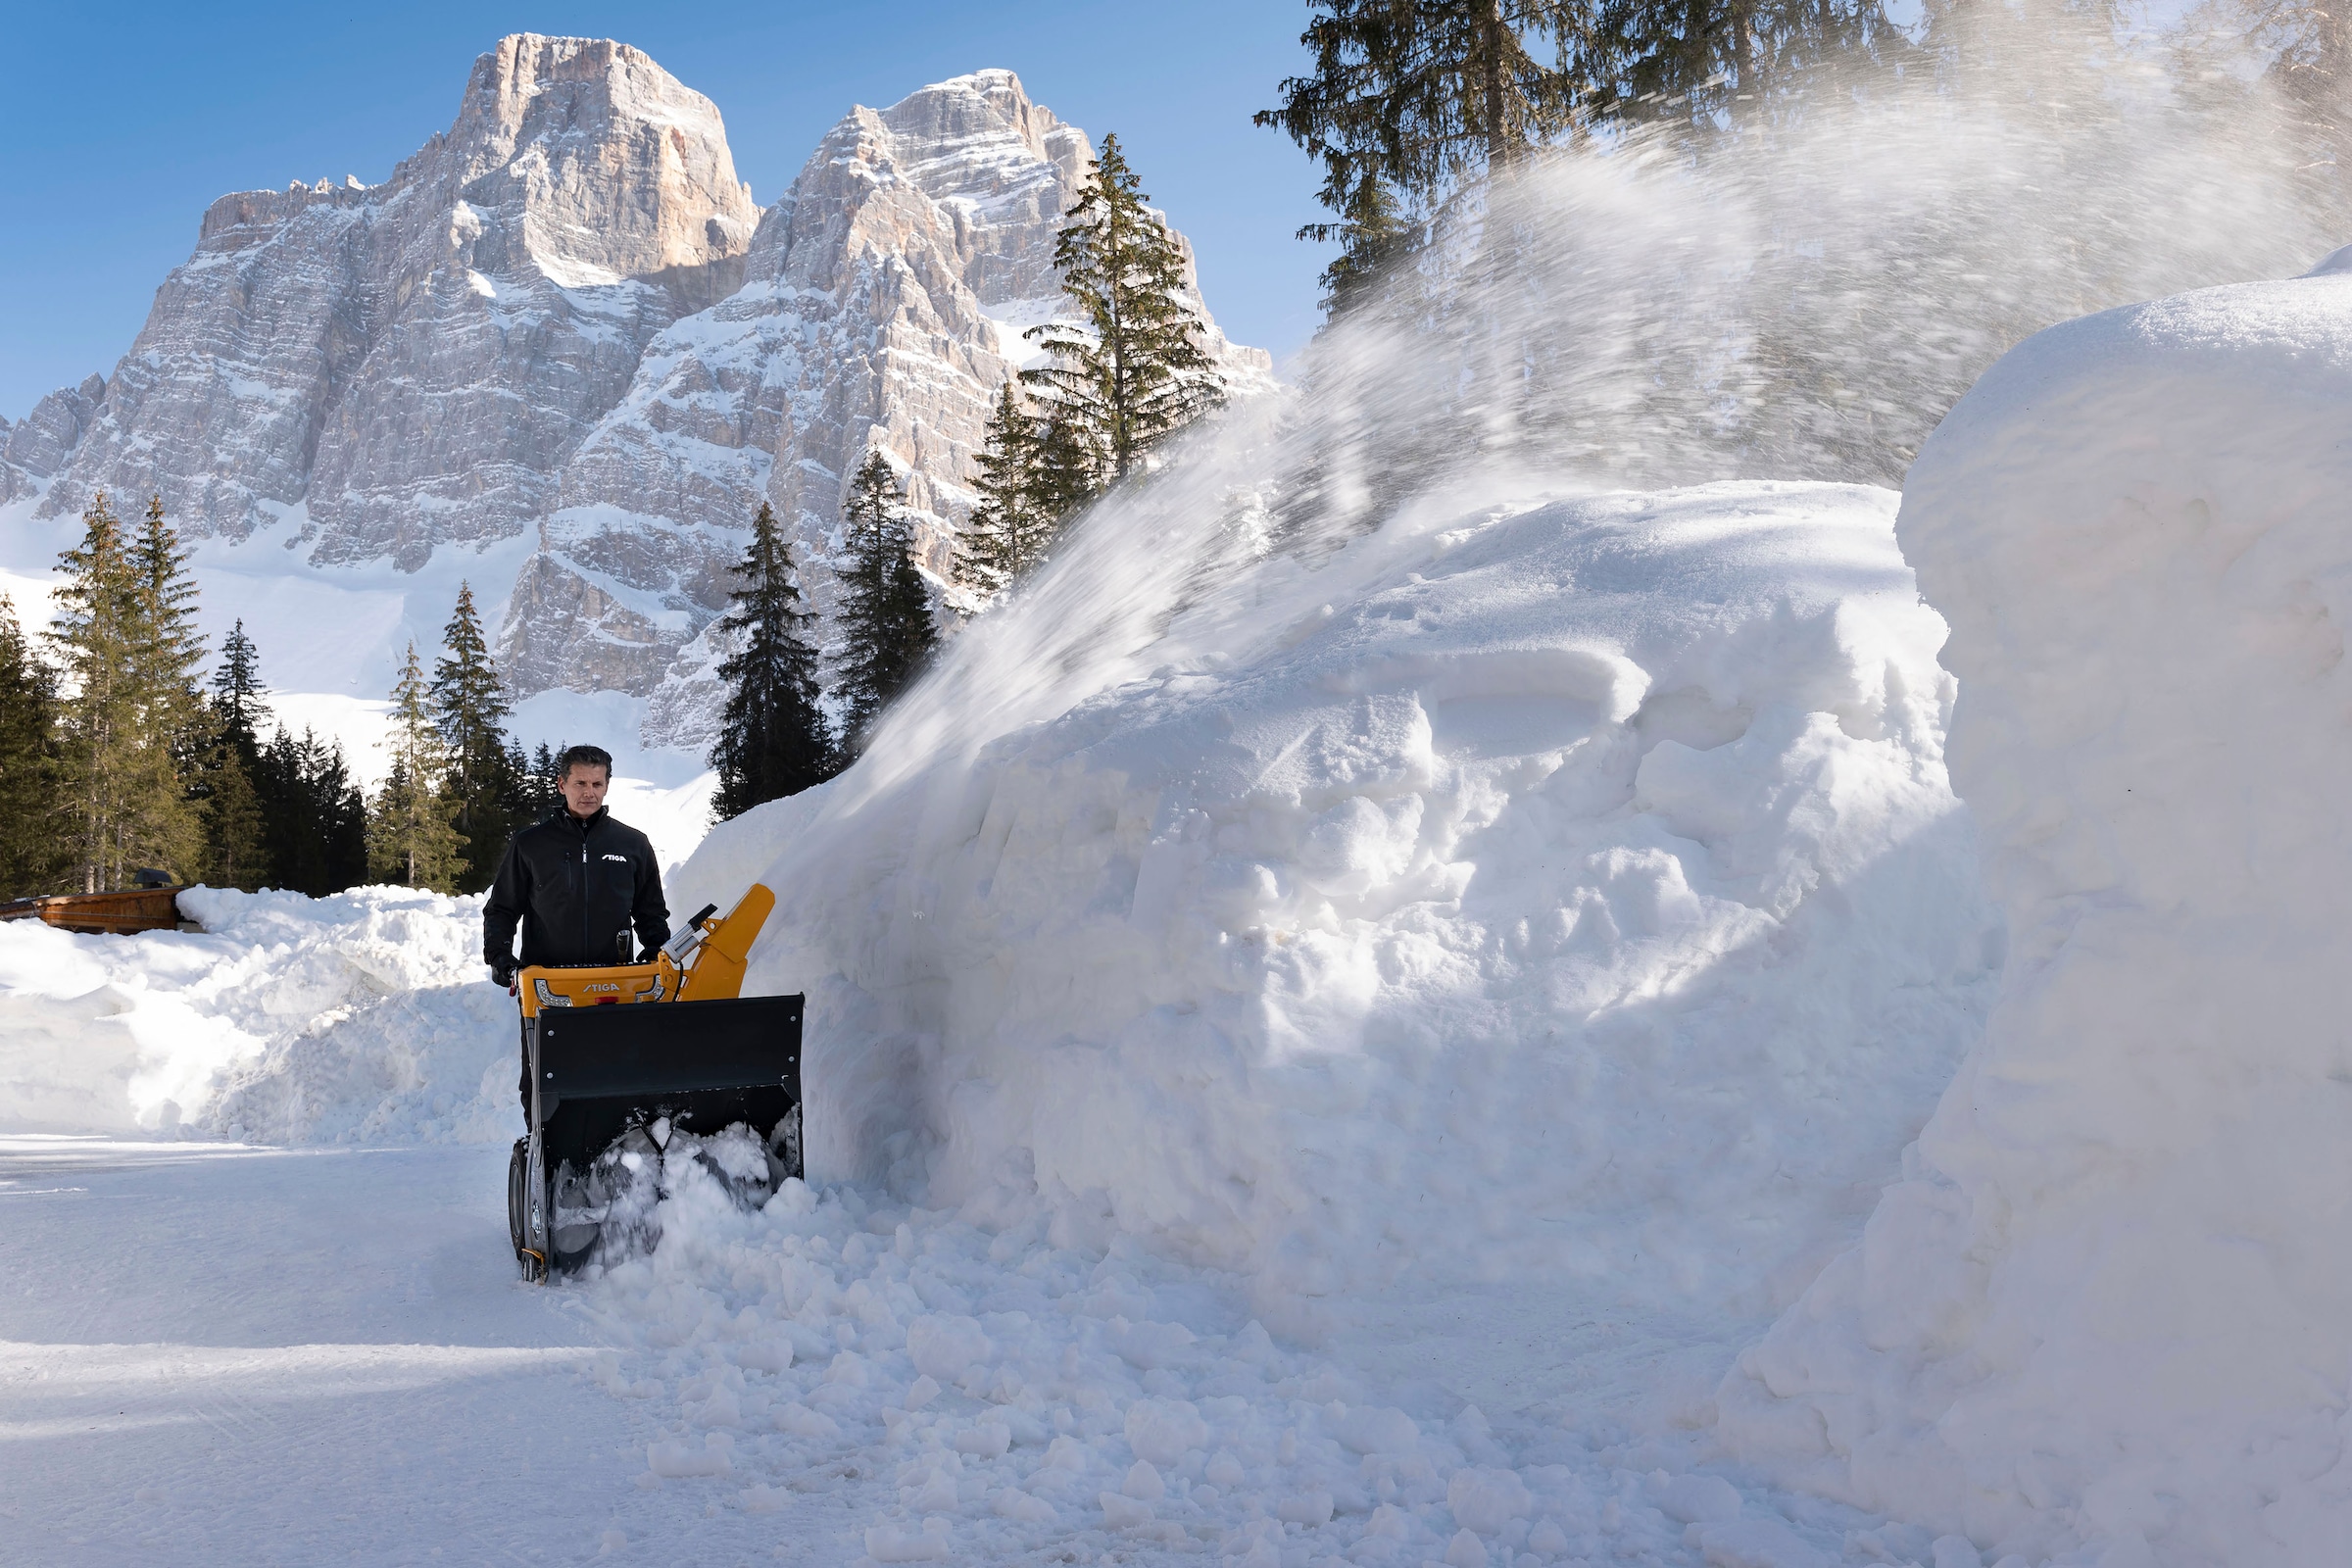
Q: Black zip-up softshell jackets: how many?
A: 1